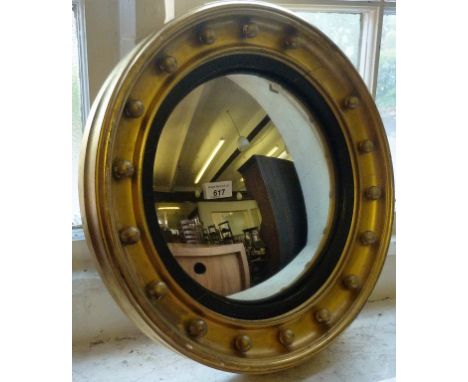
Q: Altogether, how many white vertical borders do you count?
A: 2